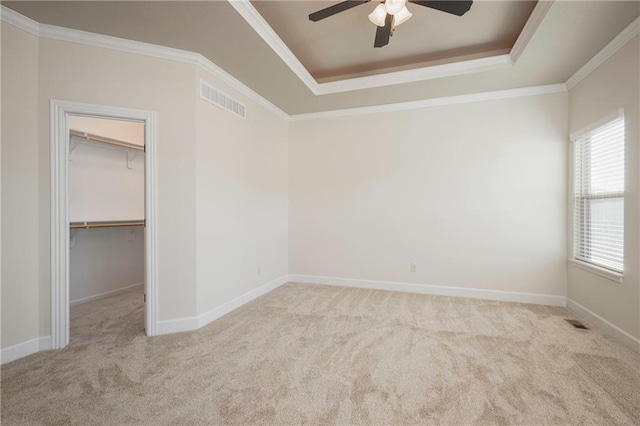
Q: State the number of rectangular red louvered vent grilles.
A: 0